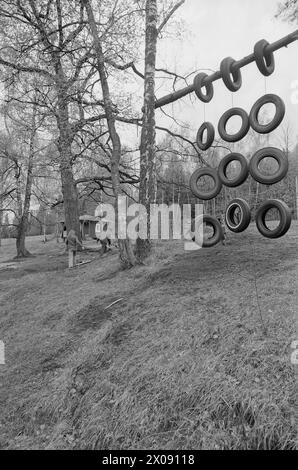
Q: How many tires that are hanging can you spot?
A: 12